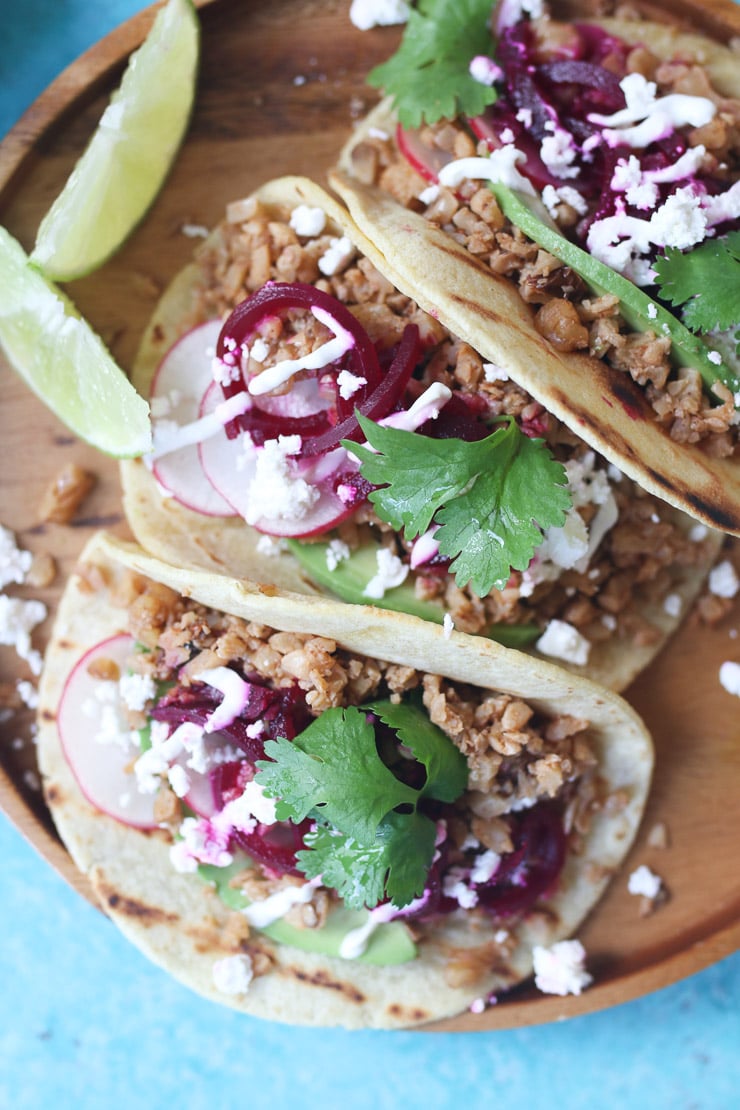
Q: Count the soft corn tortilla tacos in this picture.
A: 3